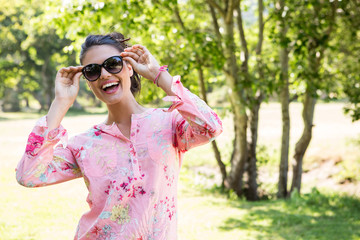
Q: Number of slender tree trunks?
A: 5